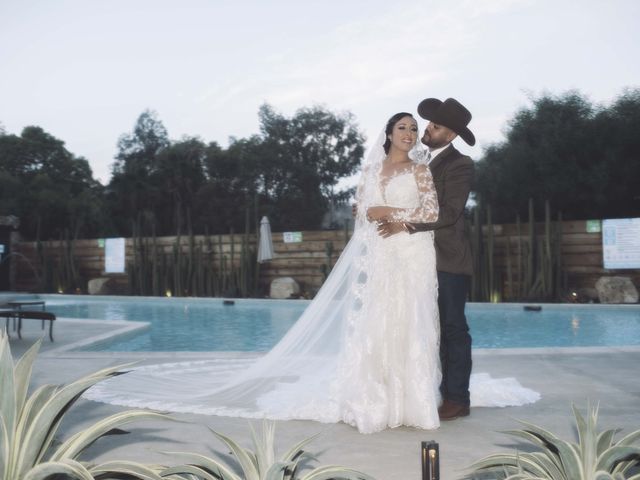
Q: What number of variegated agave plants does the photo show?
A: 3